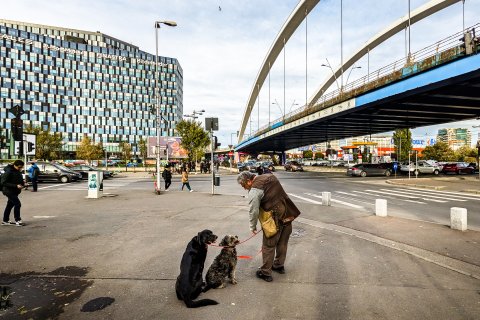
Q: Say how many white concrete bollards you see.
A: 3